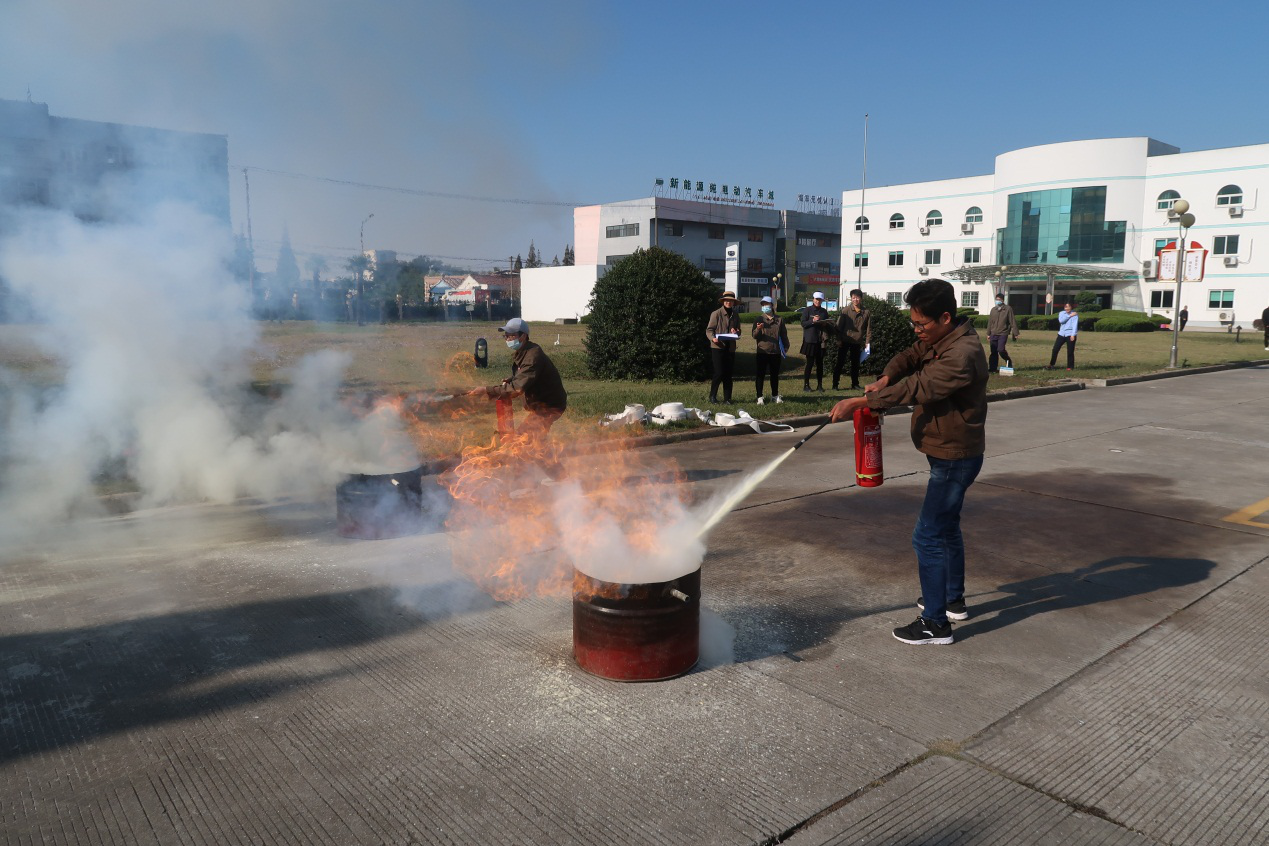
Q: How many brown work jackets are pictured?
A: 6